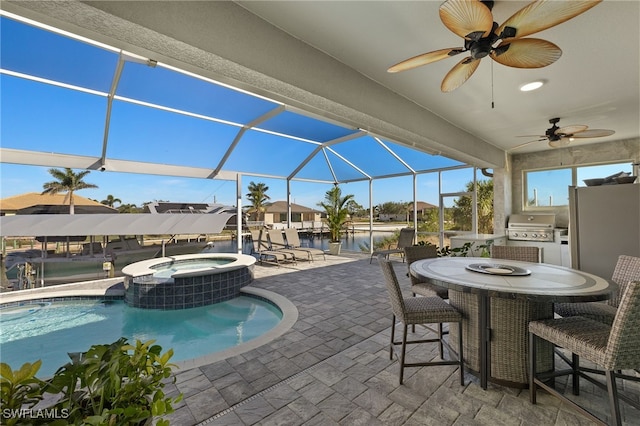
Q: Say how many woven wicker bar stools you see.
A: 5